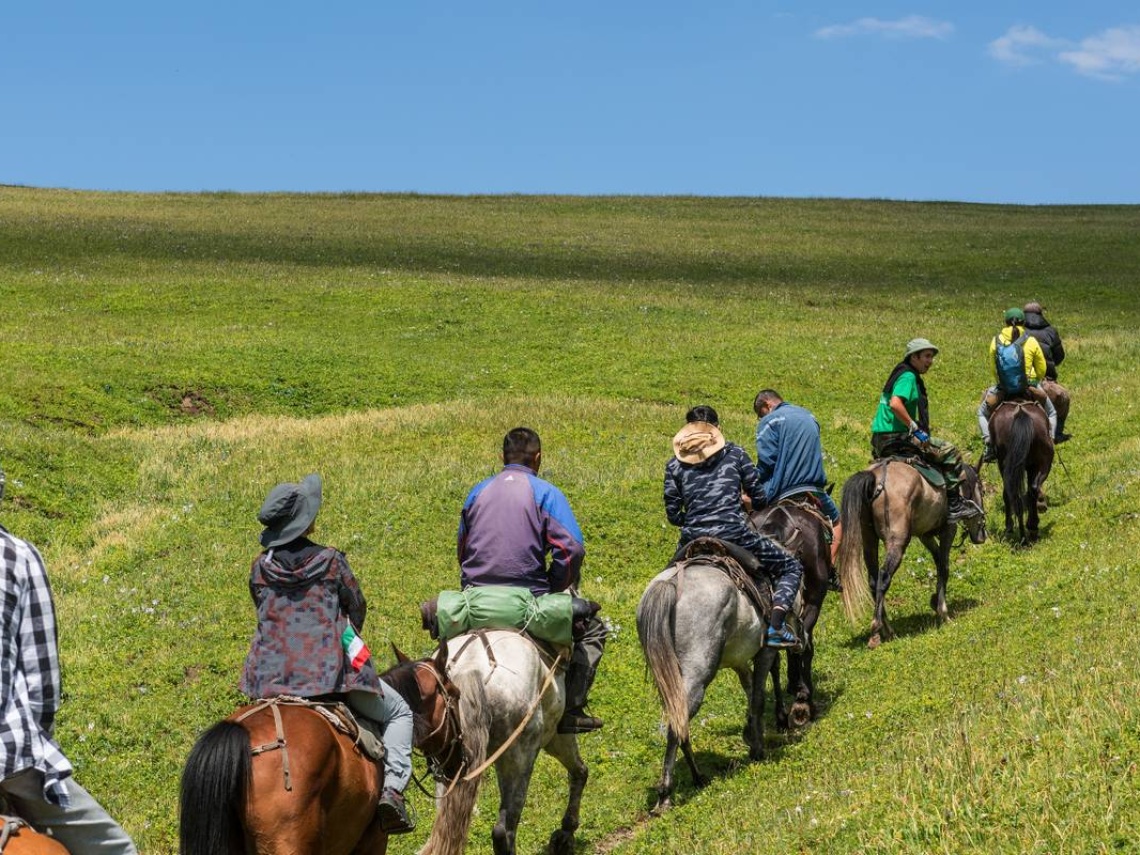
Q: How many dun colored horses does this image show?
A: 1